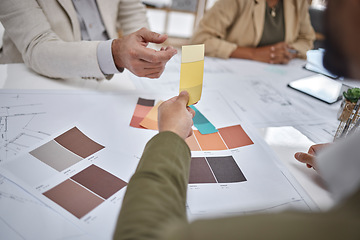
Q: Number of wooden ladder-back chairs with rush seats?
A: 0